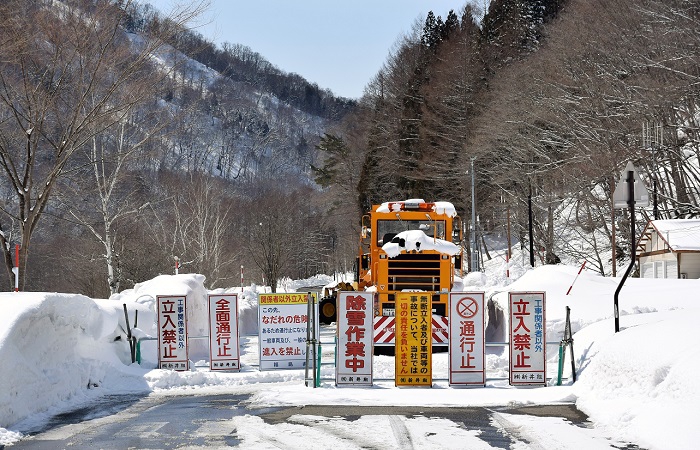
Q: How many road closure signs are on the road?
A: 7